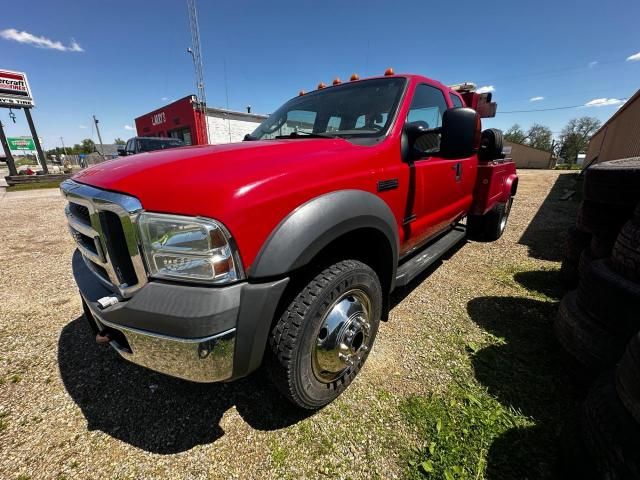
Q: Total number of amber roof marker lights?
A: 5